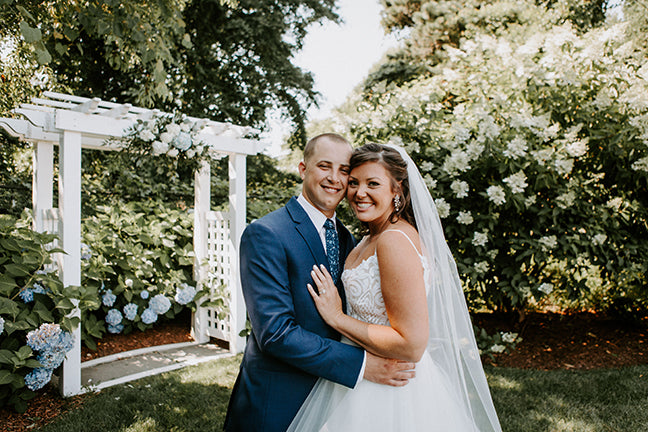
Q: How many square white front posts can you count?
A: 2